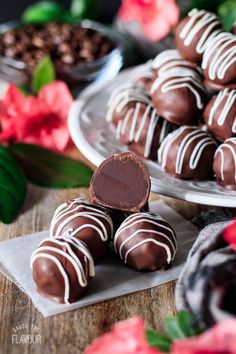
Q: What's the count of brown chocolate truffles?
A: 14